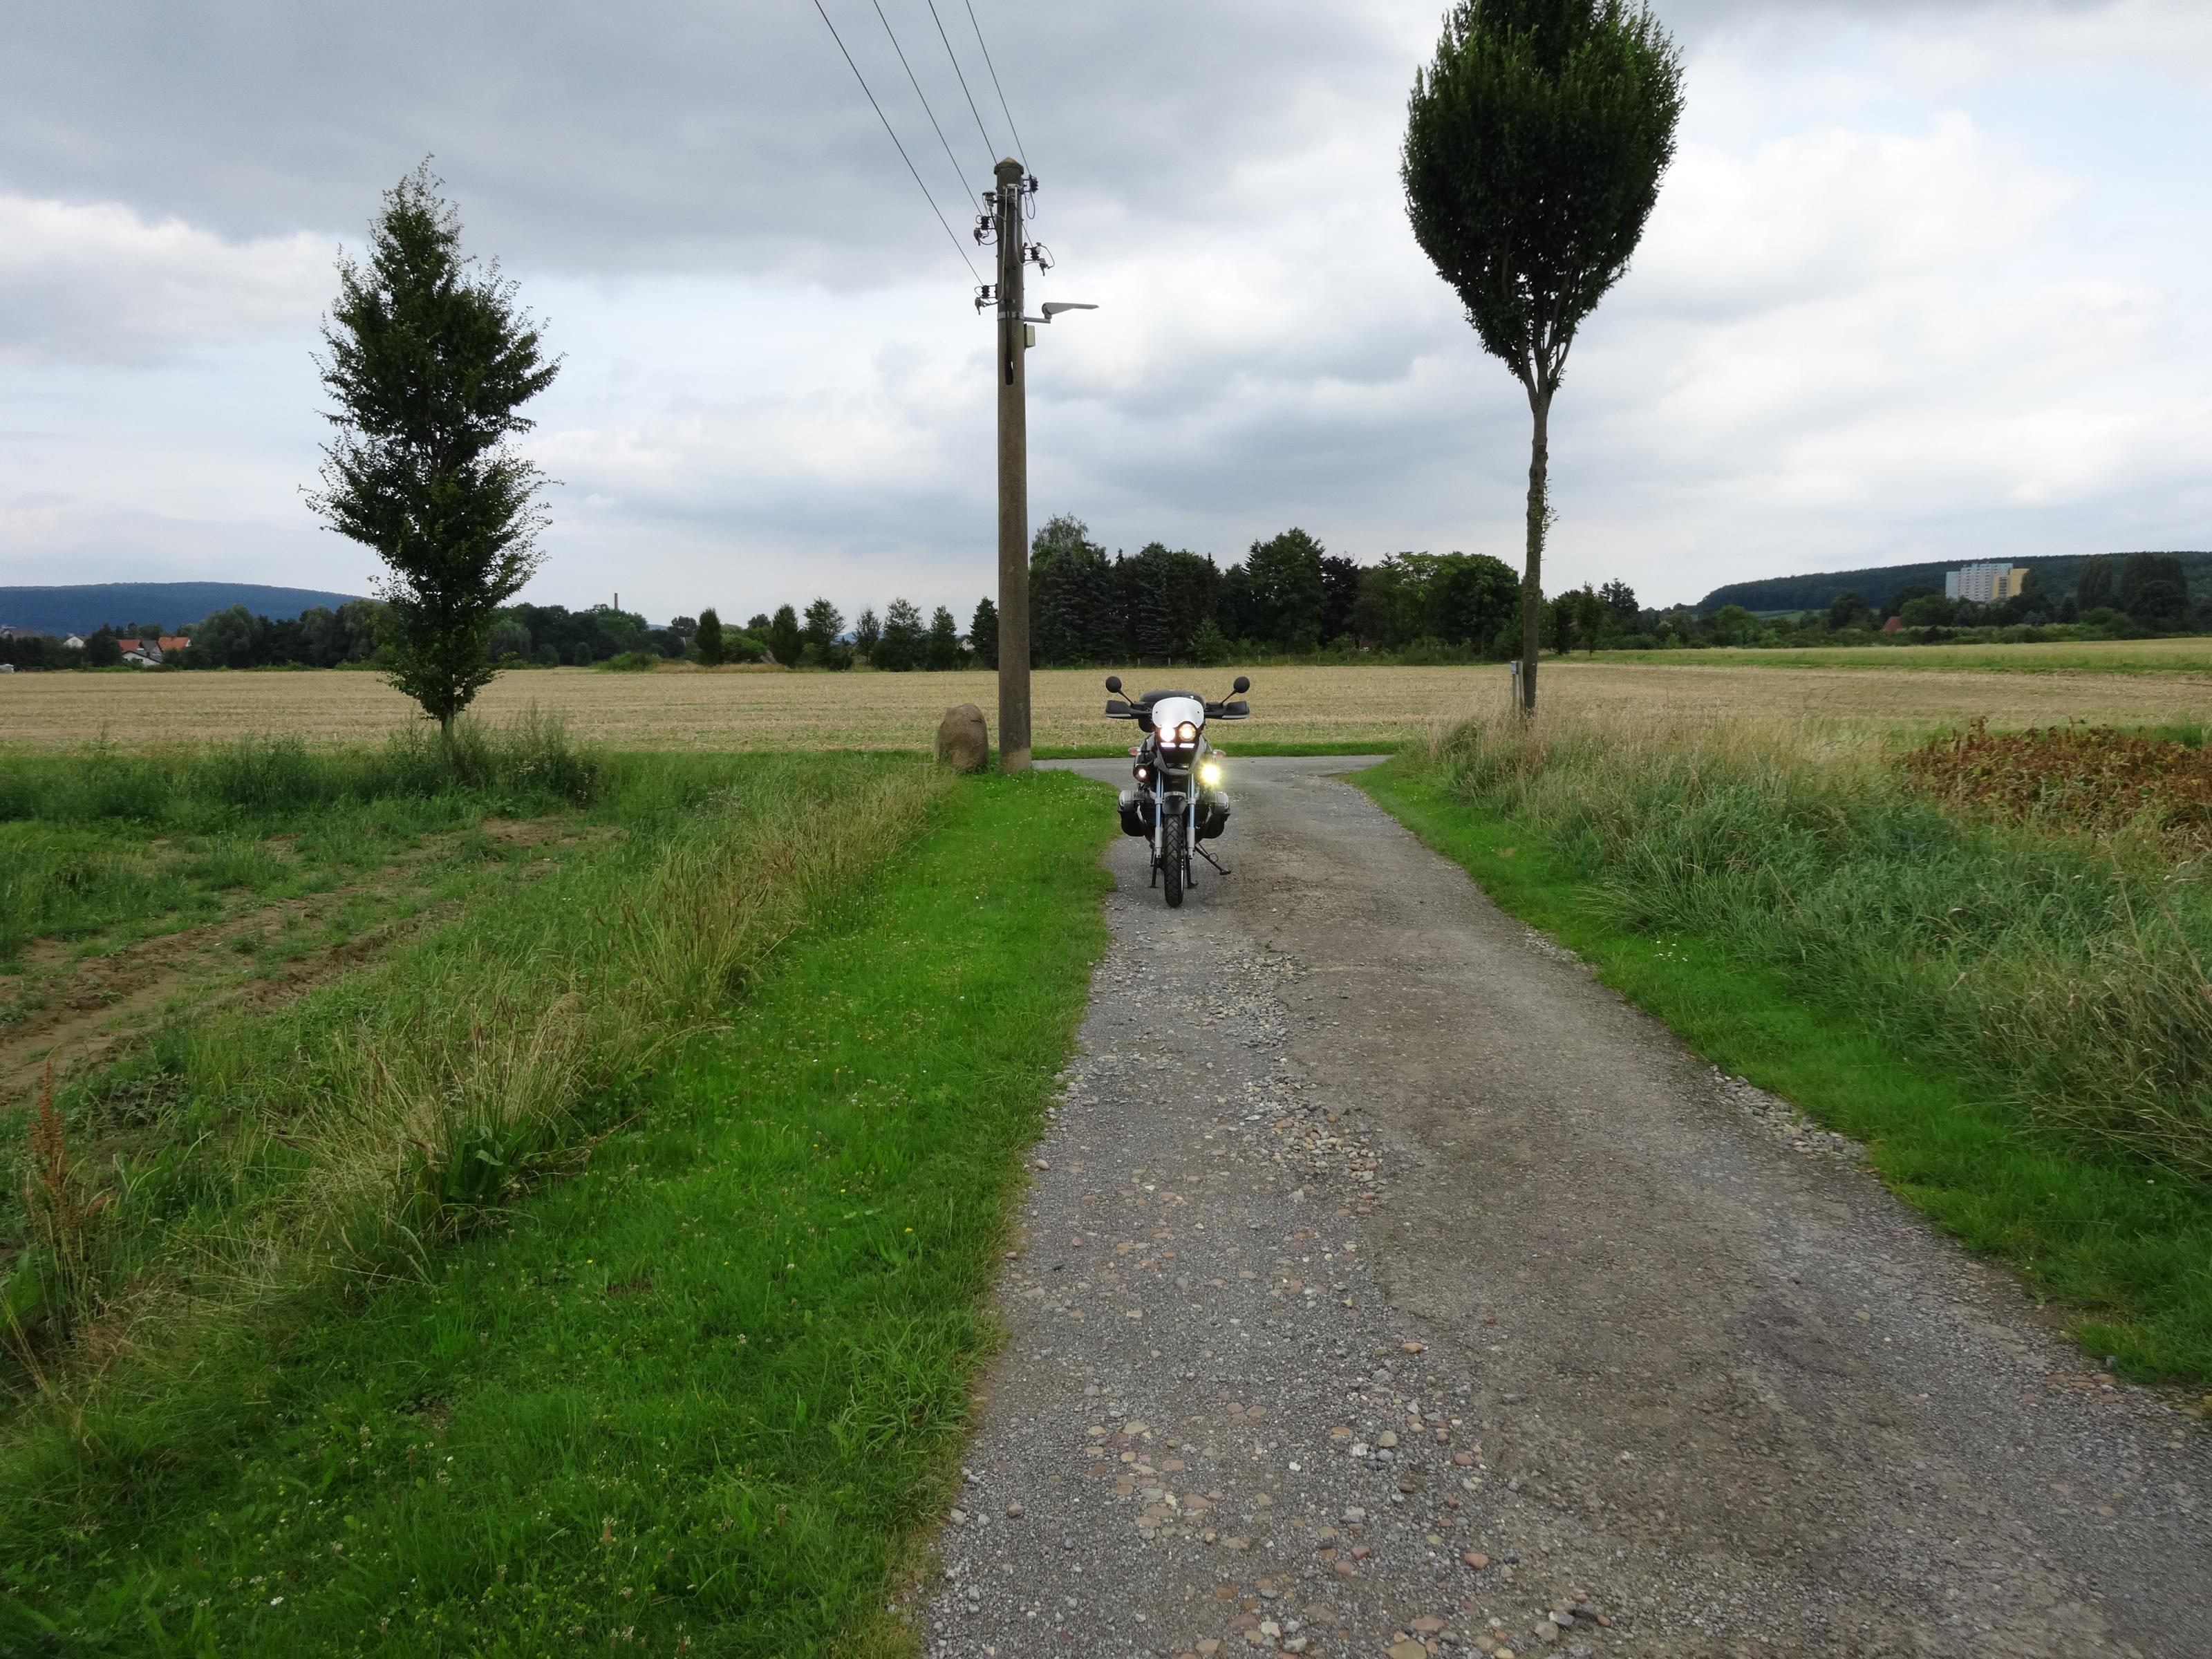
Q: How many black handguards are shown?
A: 2